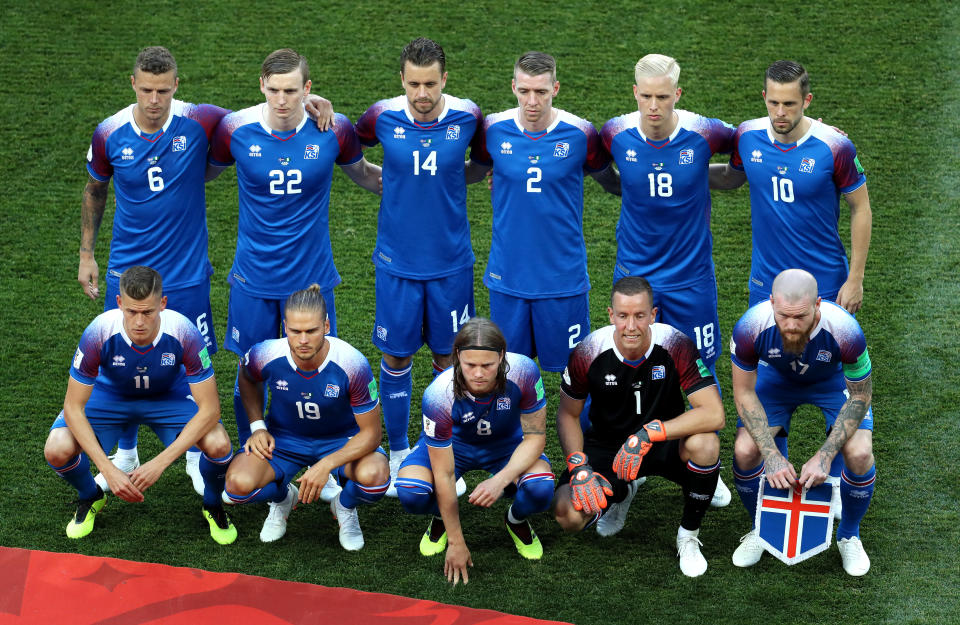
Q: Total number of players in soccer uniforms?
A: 11